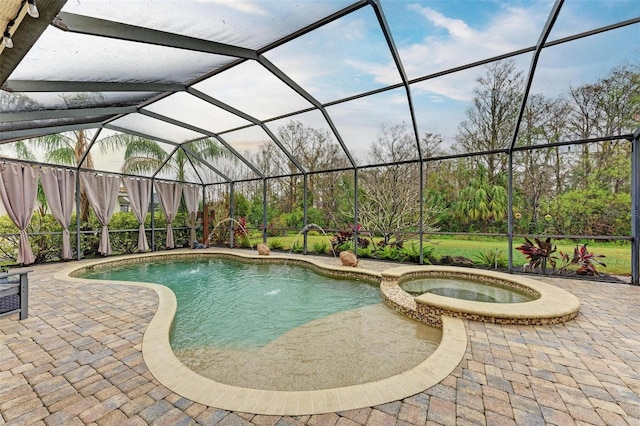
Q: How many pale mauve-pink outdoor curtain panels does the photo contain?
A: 6